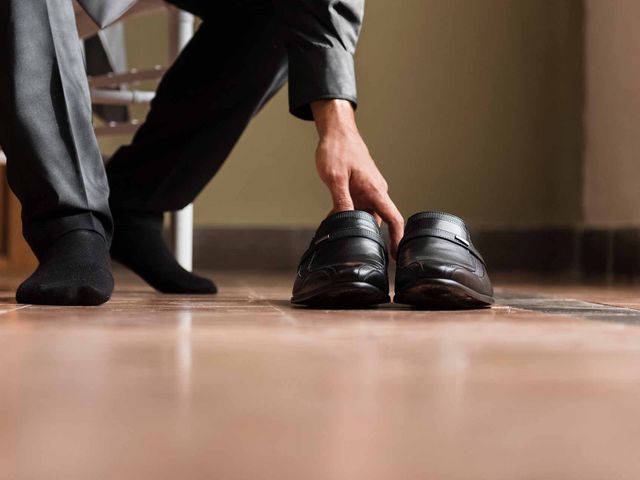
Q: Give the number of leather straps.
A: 2